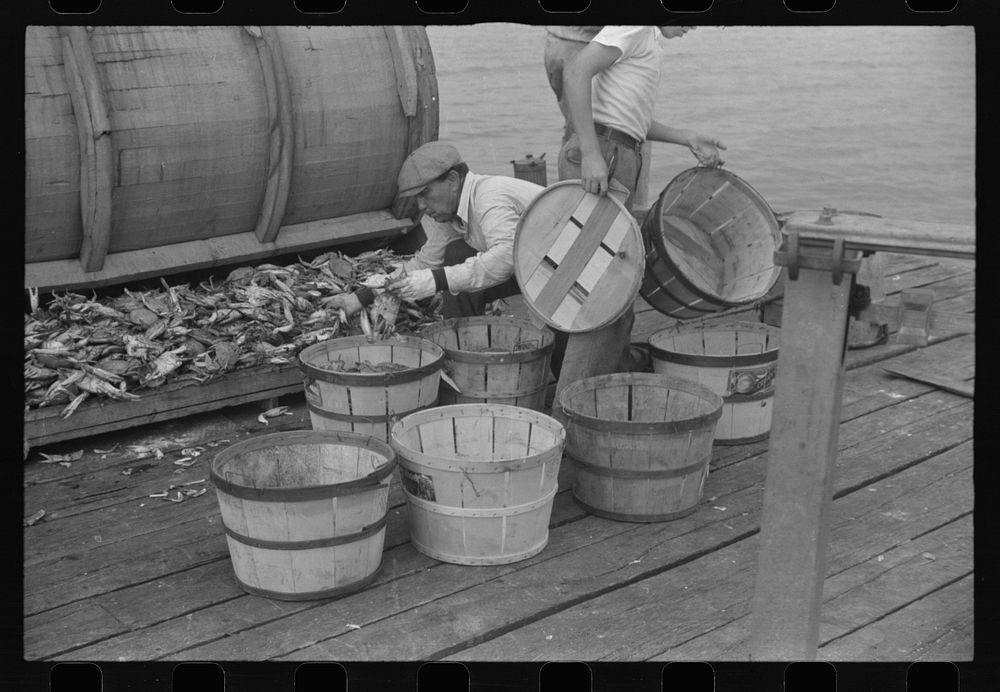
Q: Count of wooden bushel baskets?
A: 7